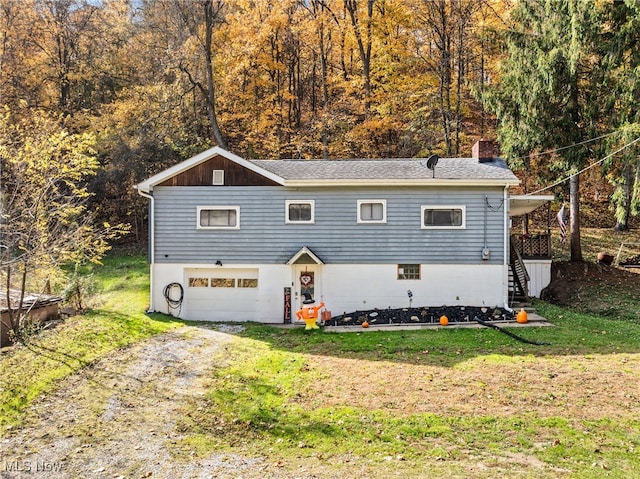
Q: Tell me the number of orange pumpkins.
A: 3